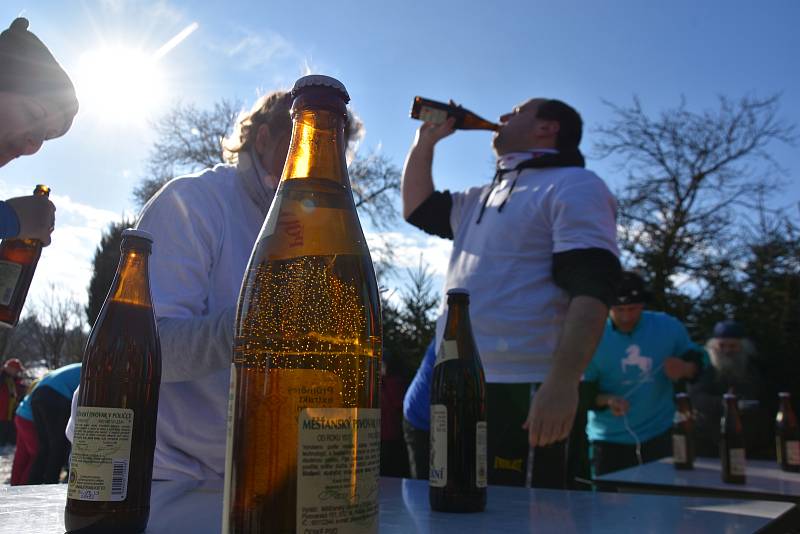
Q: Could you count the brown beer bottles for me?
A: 8